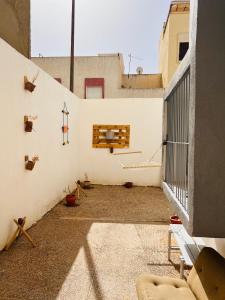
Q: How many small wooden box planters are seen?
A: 3